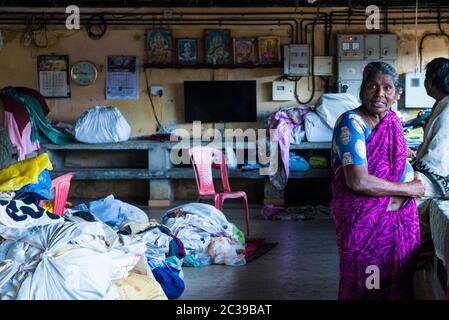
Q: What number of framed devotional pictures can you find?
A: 5